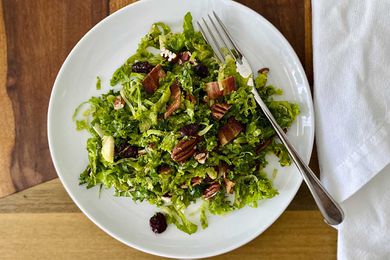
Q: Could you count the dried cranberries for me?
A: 5